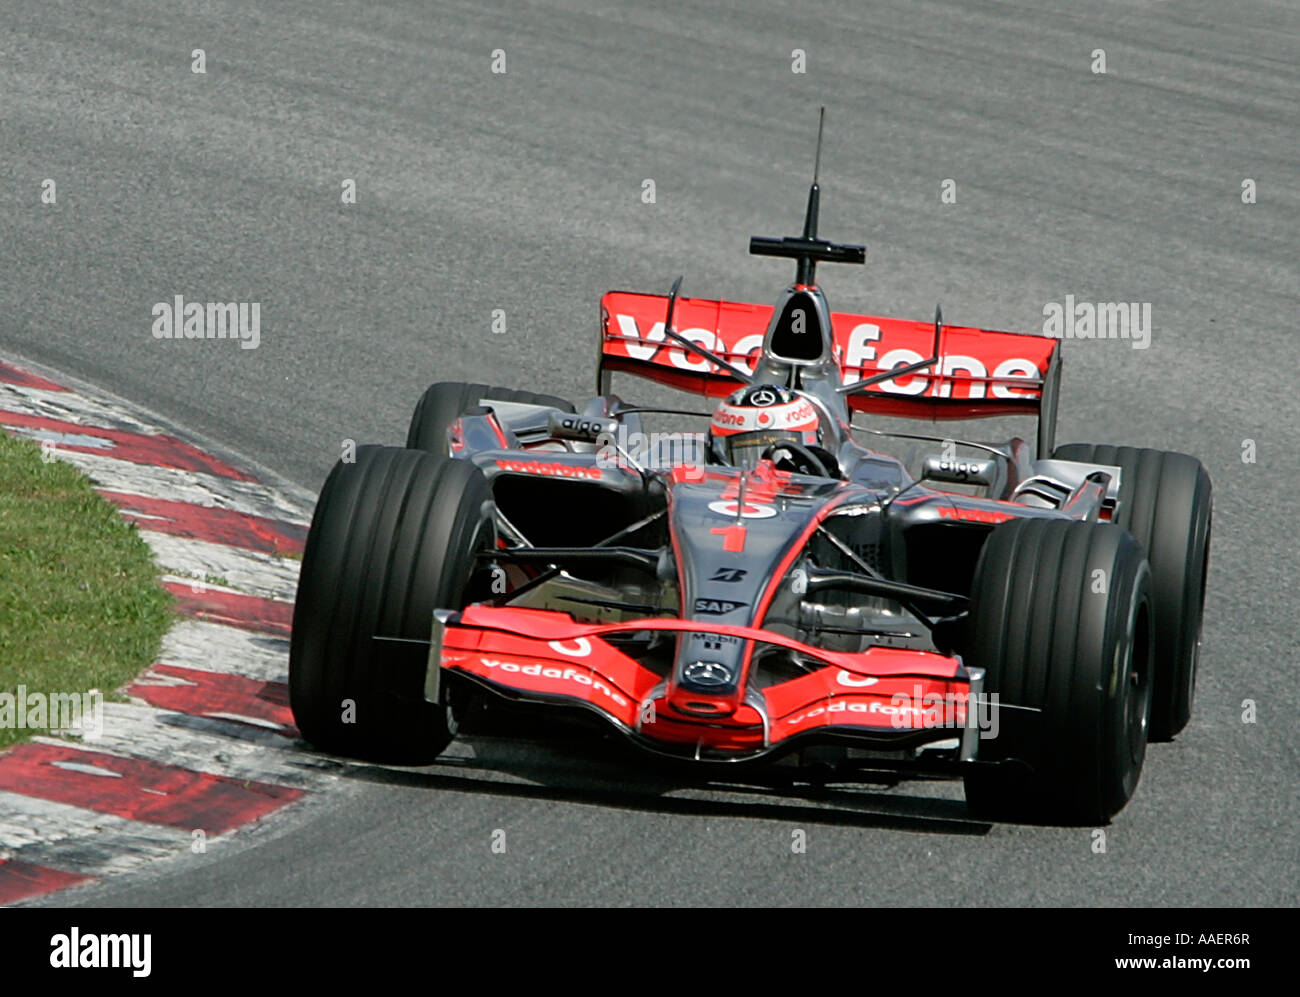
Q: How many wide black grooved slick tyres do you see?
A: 4